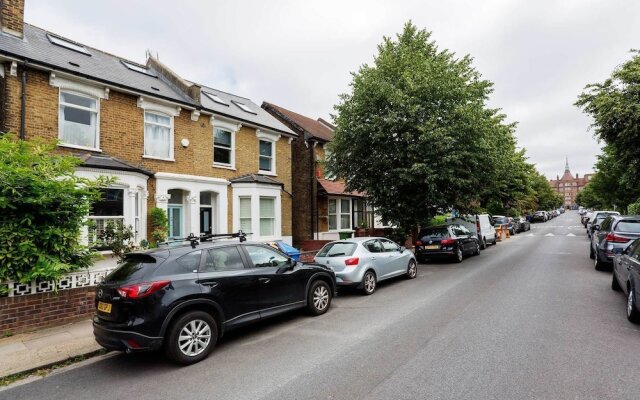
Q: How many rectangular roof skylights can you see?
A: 4